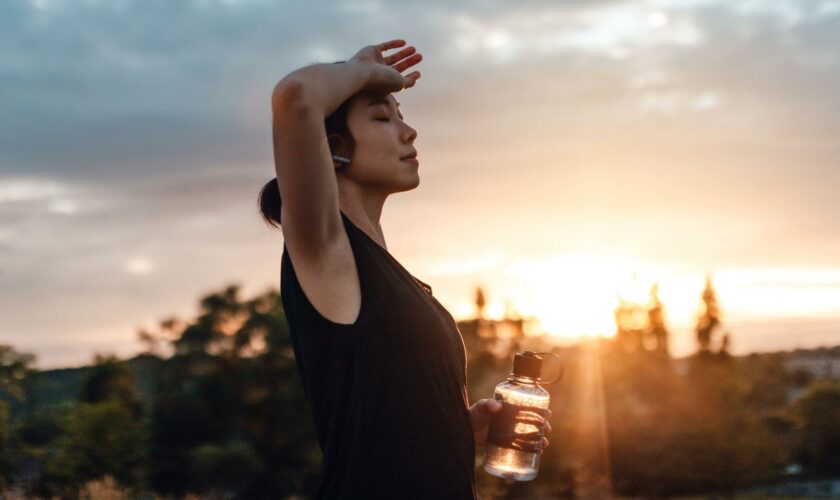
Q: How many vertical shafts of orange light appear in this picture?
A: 1